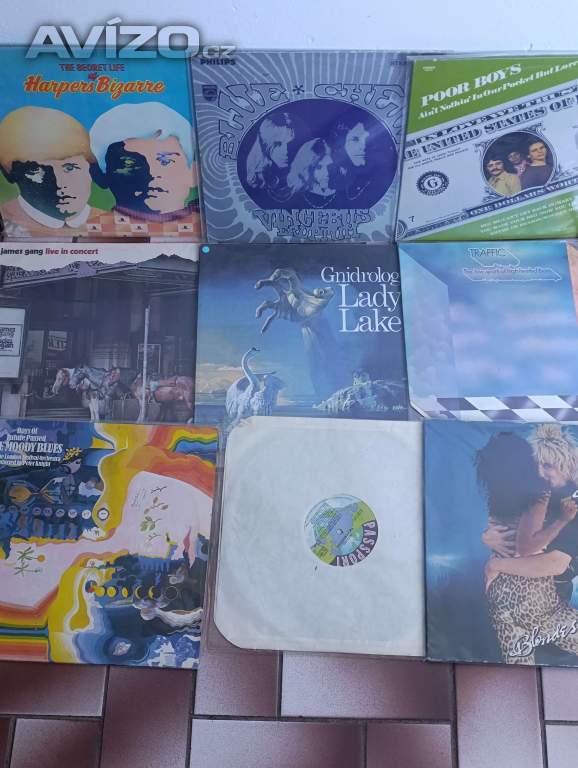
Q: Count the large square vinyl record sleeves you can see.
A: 9